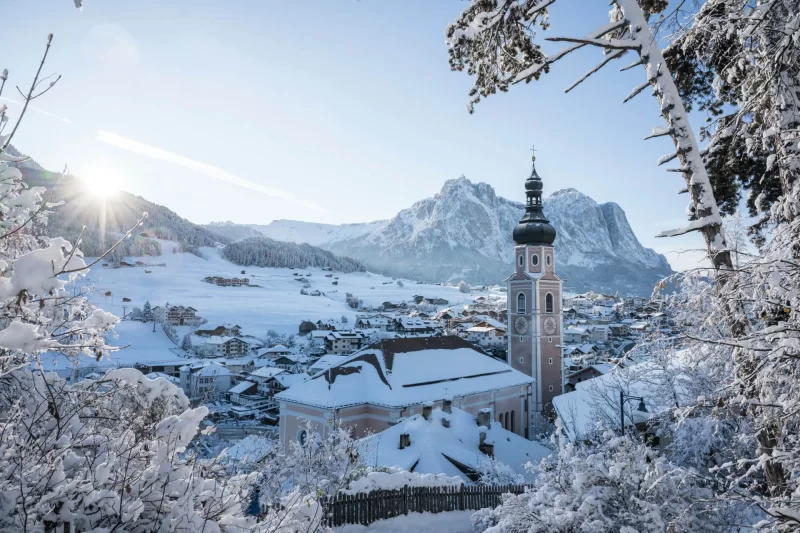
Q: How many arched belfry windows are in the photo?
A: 2